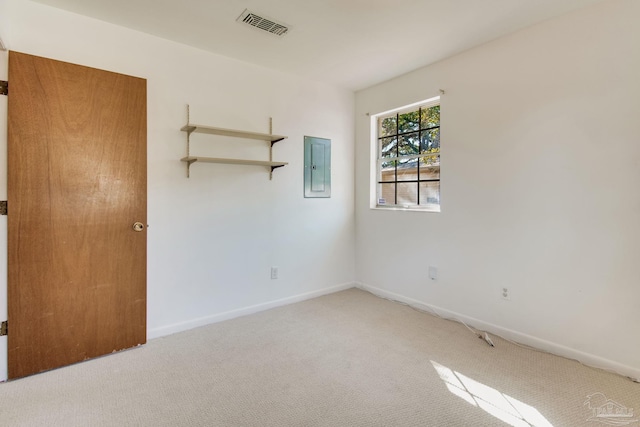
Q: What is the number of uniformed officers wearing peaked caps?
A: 0